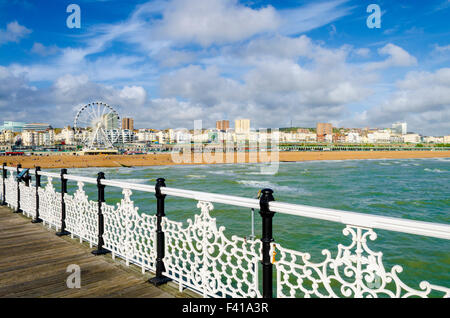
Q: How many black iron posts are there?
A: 7